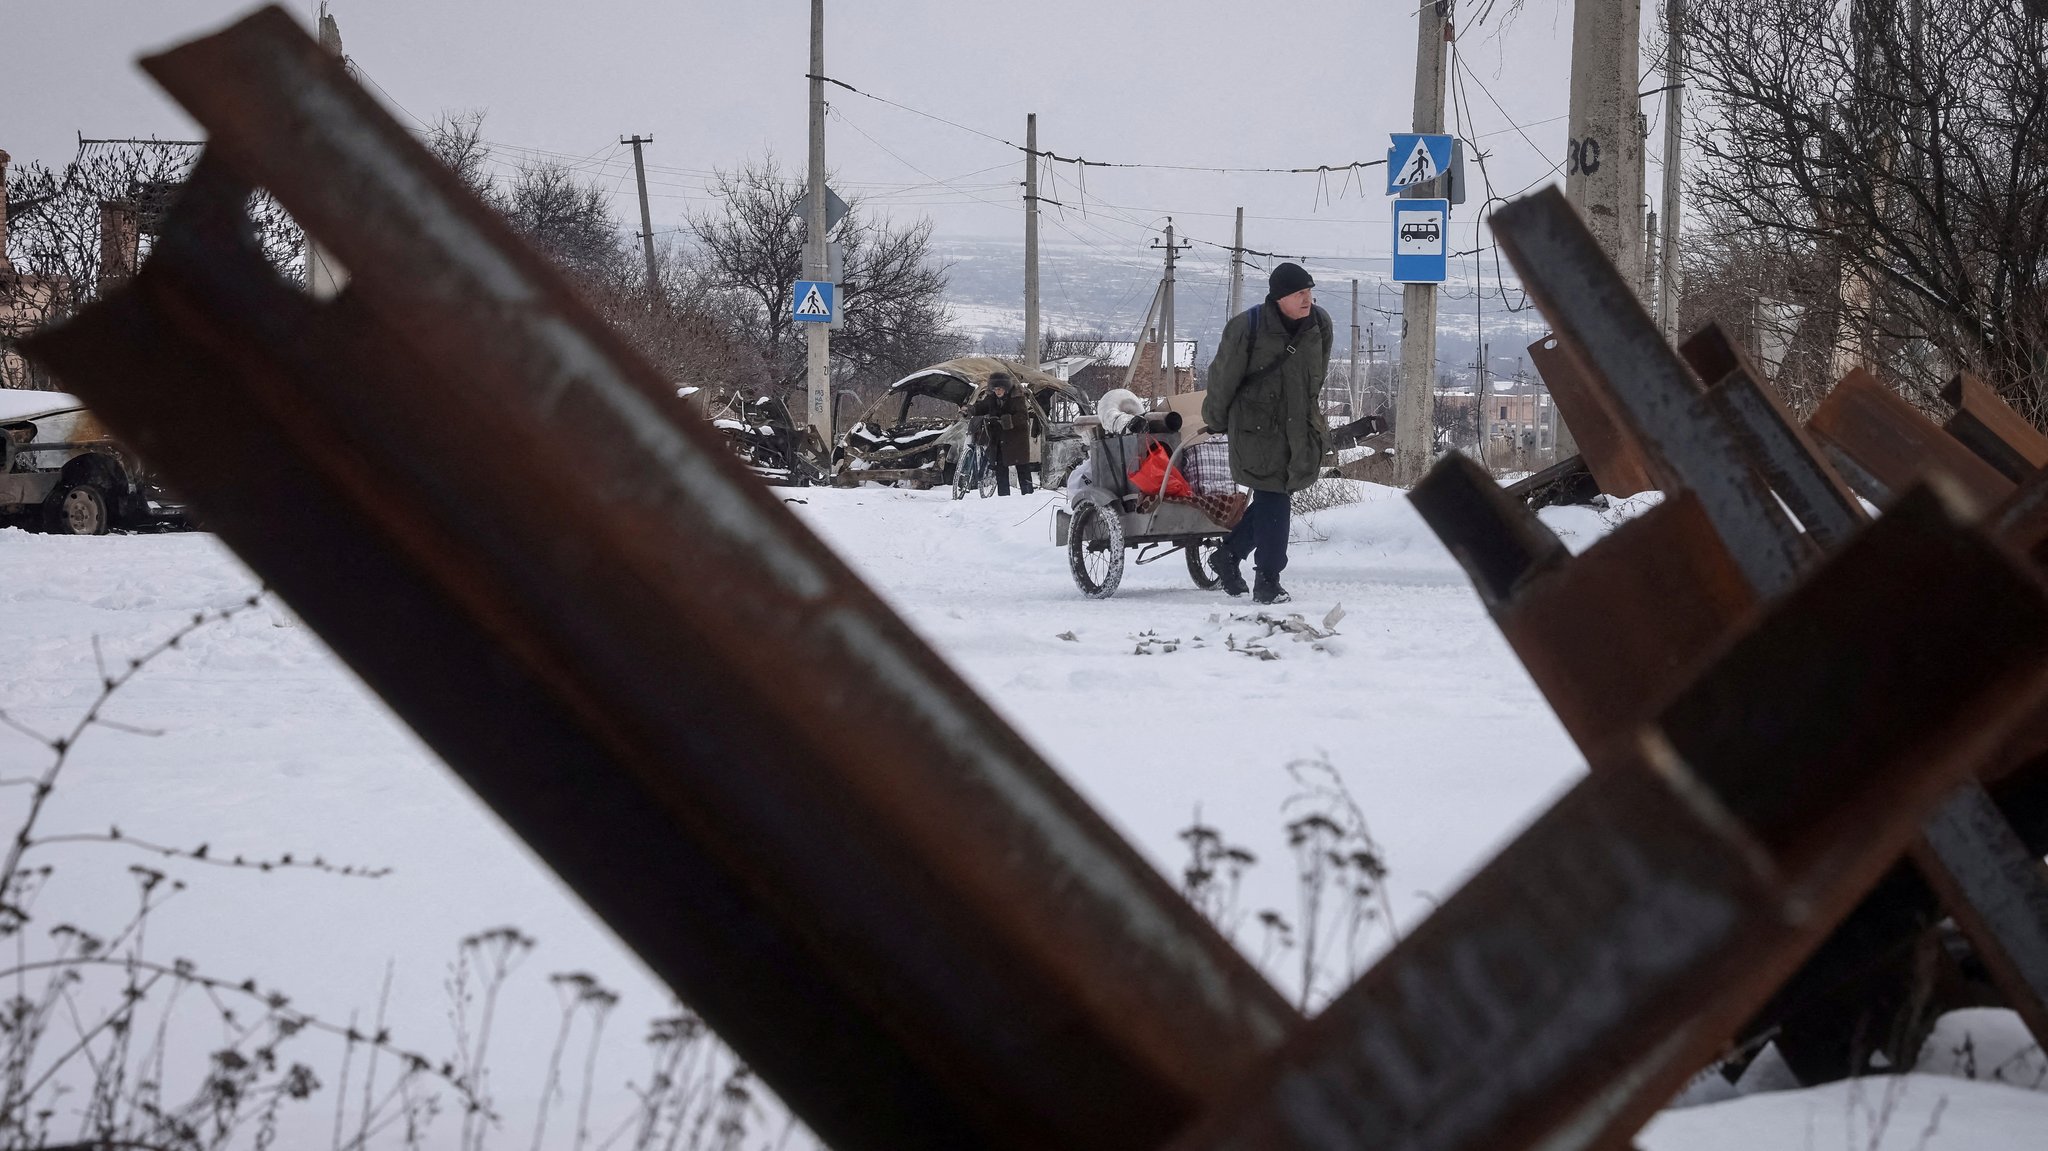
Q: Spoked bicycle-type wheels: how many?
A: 4